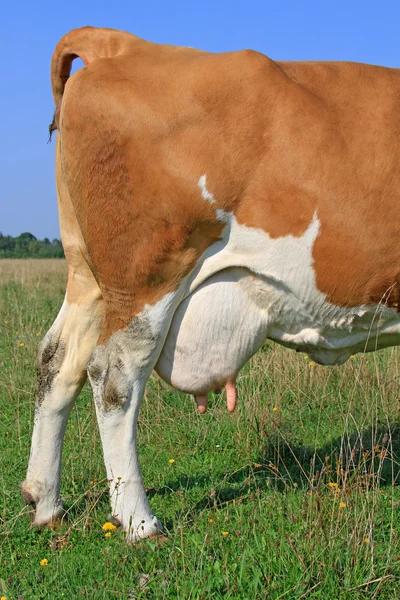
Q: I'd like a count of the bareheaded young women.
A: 0